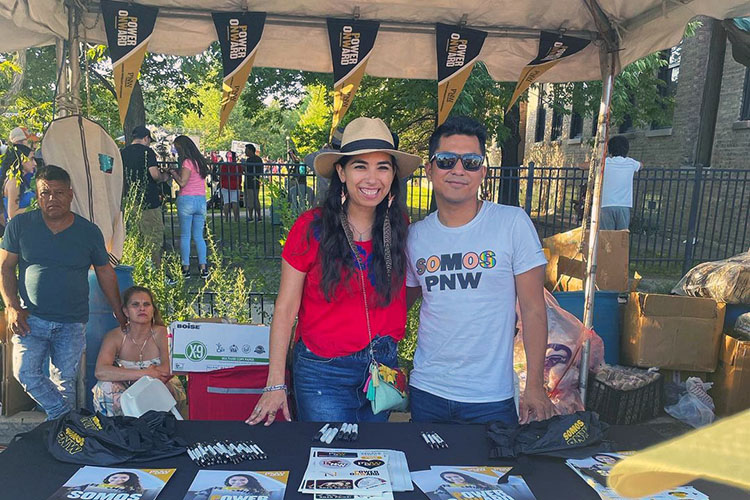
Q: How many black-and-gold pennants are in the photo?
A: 5